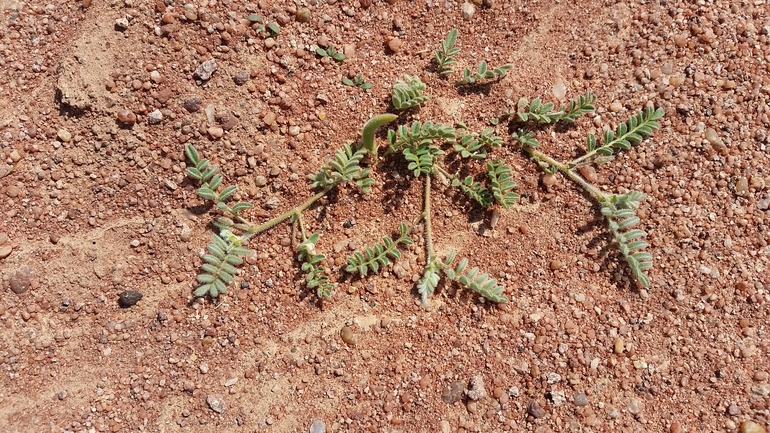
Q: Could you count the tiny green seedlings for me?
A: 3